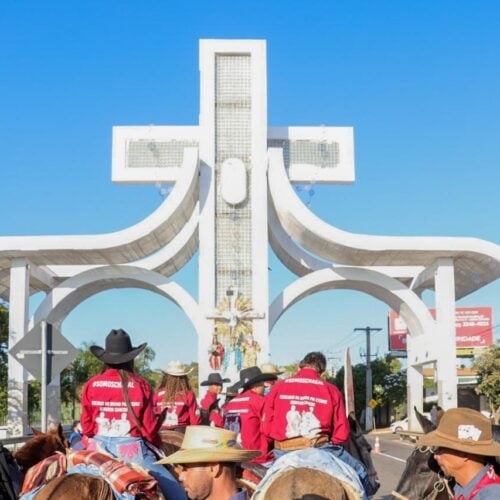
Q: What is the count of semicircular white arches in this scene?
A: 2